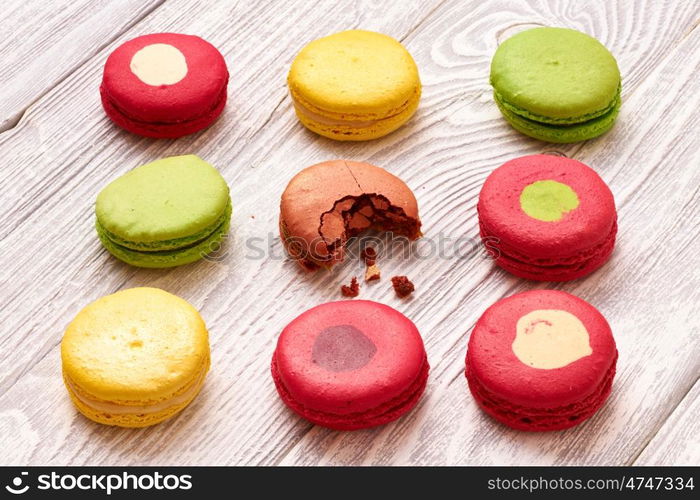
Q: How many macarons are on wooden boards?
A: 9